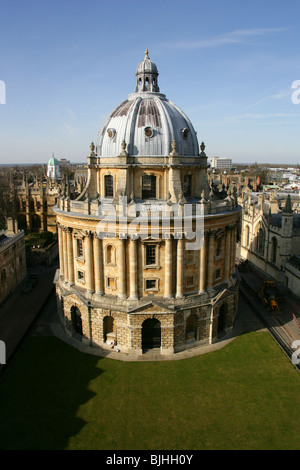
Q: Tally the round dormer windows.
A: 3